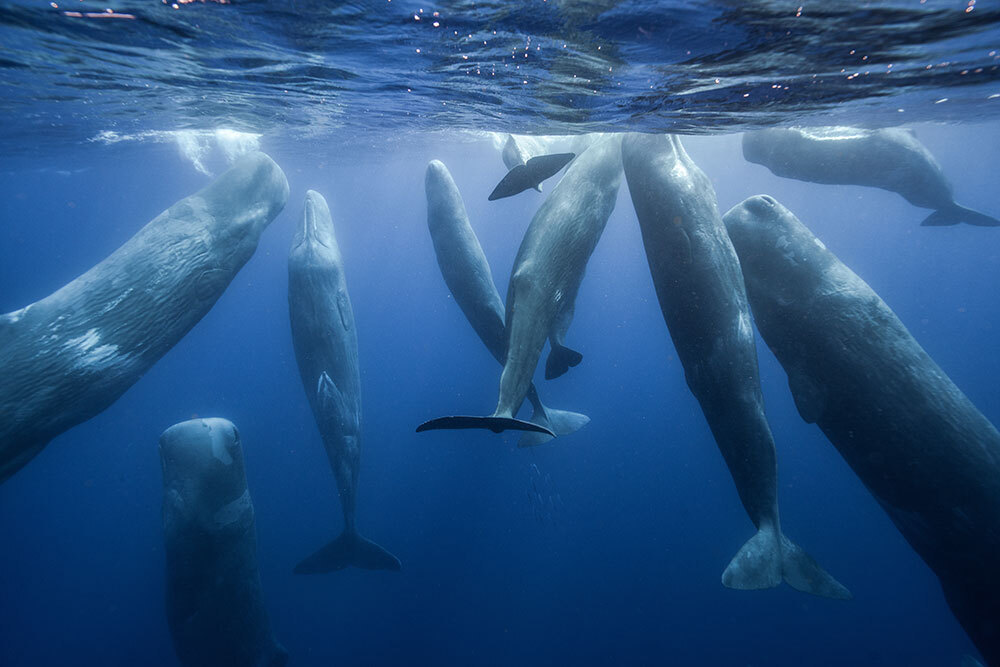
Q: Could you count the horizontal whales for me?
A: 1